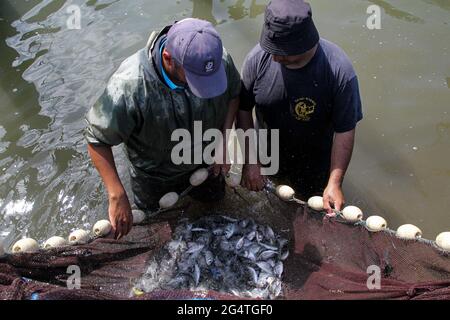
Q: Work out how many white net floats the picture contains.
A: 13